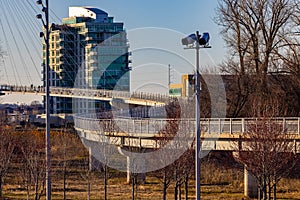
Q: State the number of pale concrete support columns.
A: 3